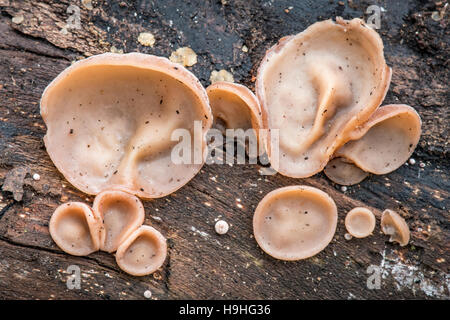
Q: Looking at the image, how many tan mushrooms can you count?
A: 11